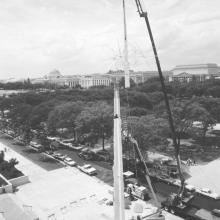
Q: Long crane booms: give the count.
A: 2